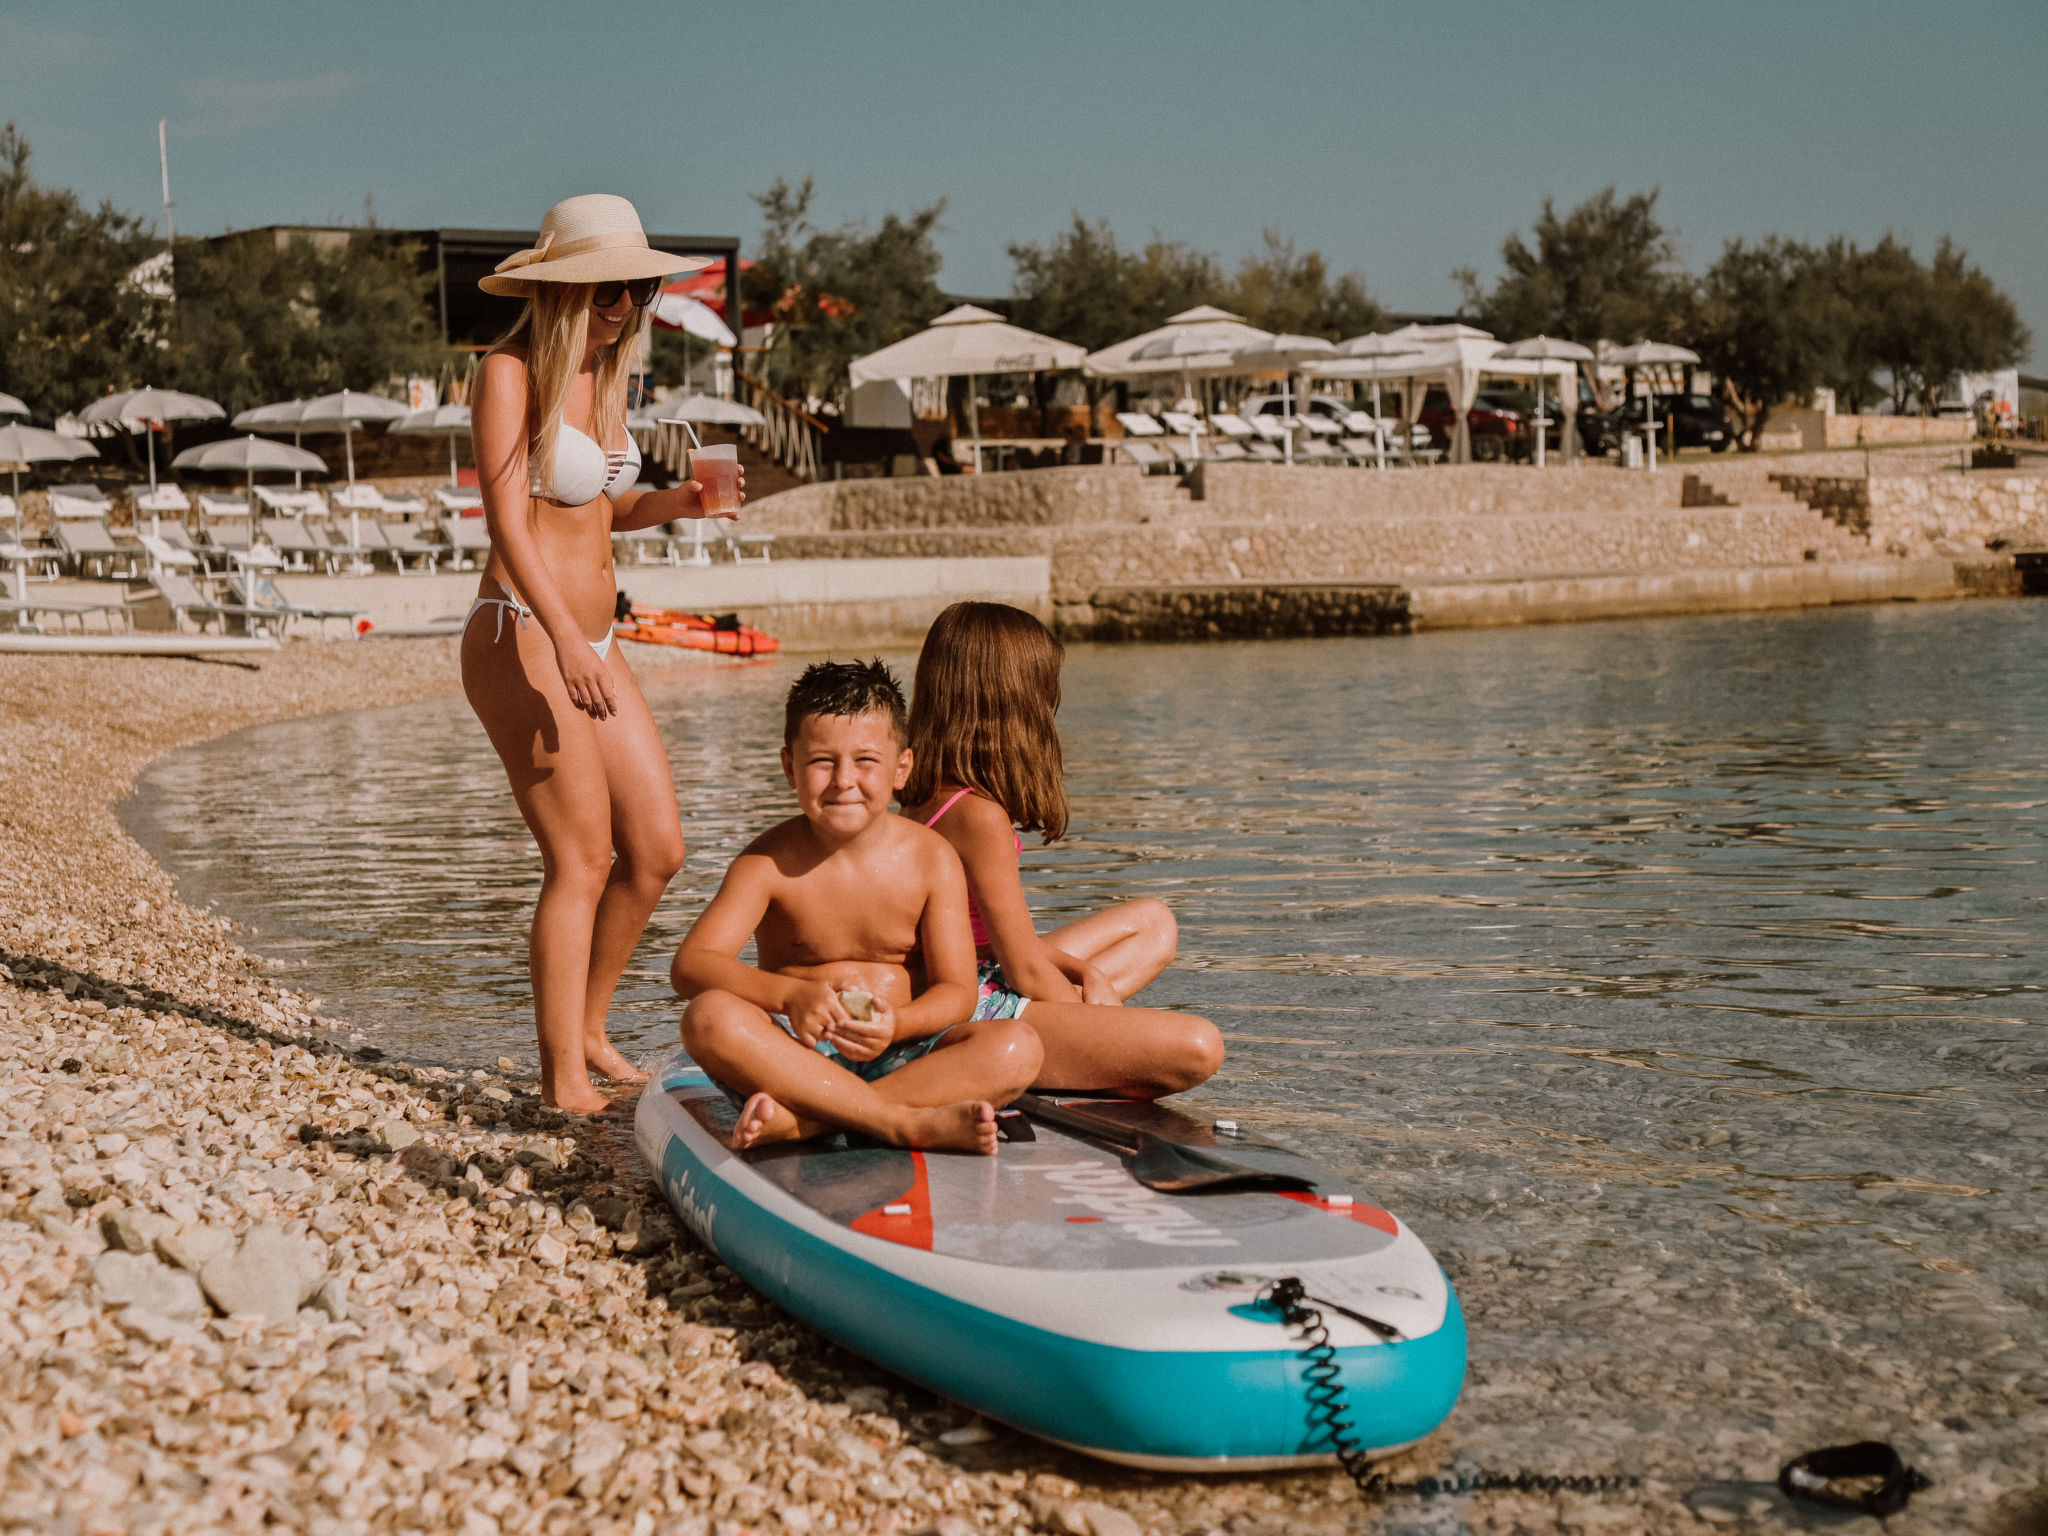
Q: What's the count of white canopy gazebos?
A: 3